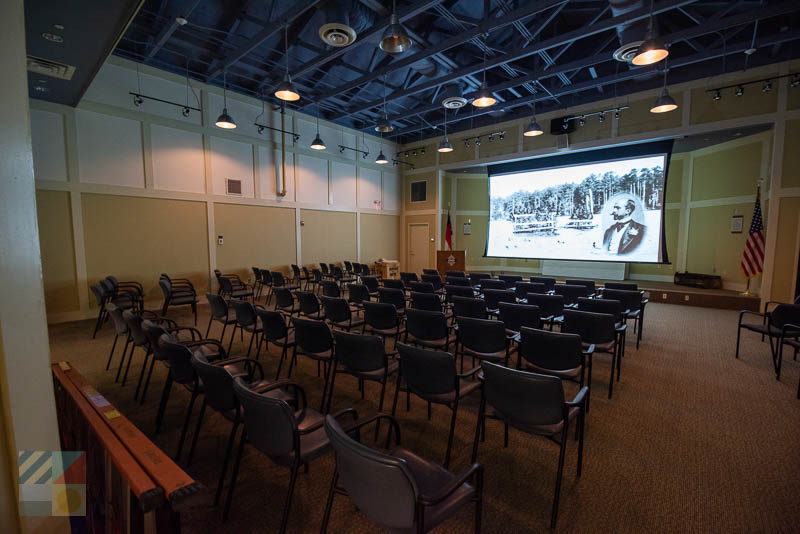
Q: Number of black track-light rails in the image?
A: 8